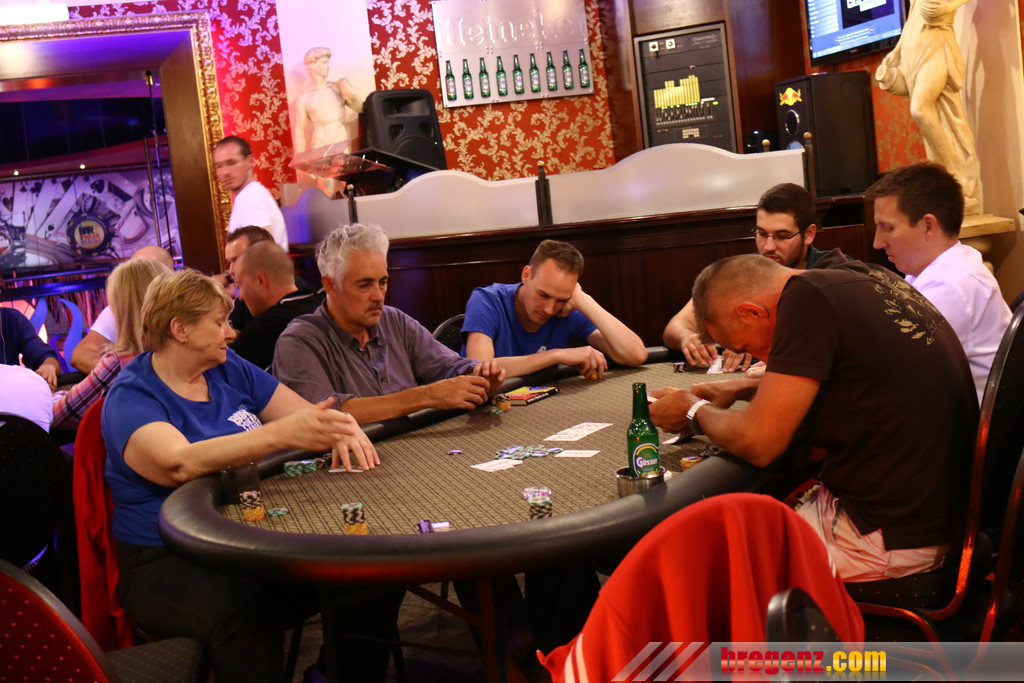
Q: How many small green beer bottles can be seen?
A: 9